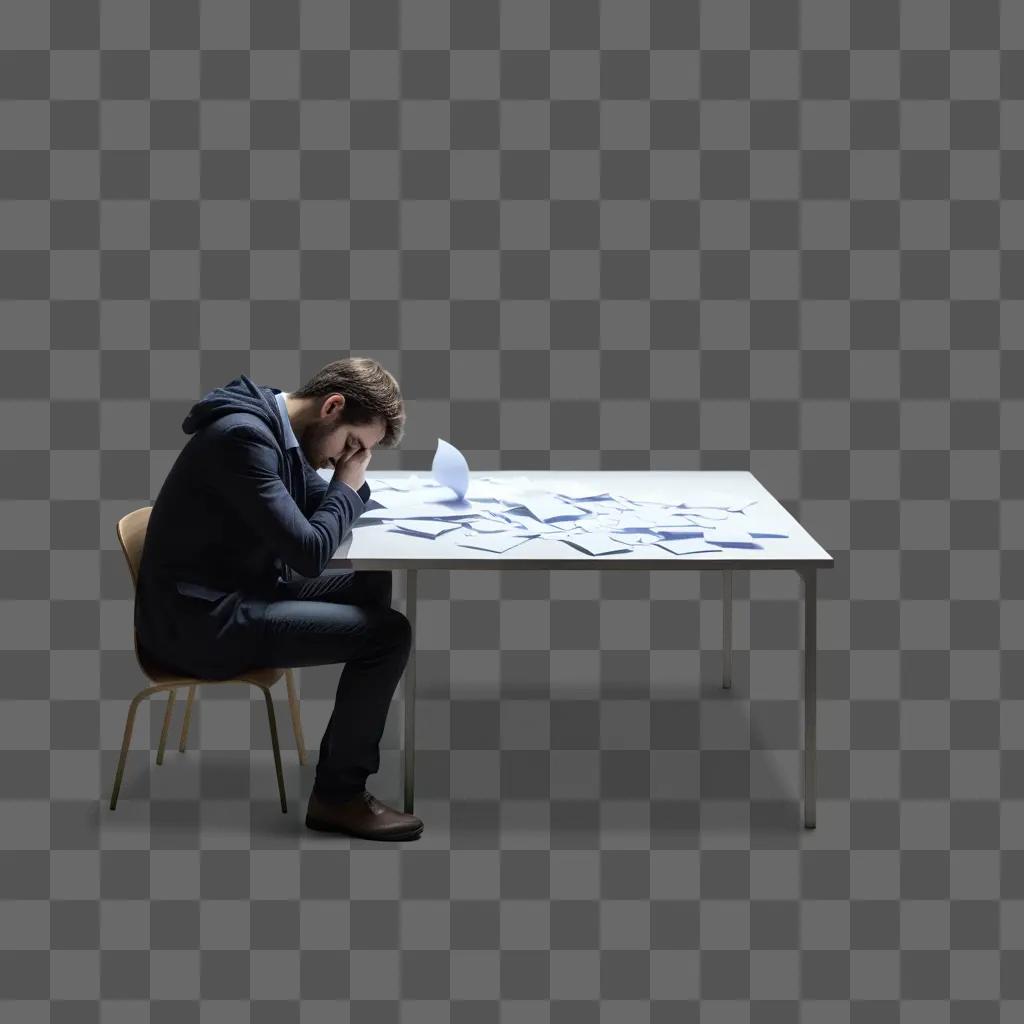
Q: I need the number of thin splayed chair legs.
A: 5